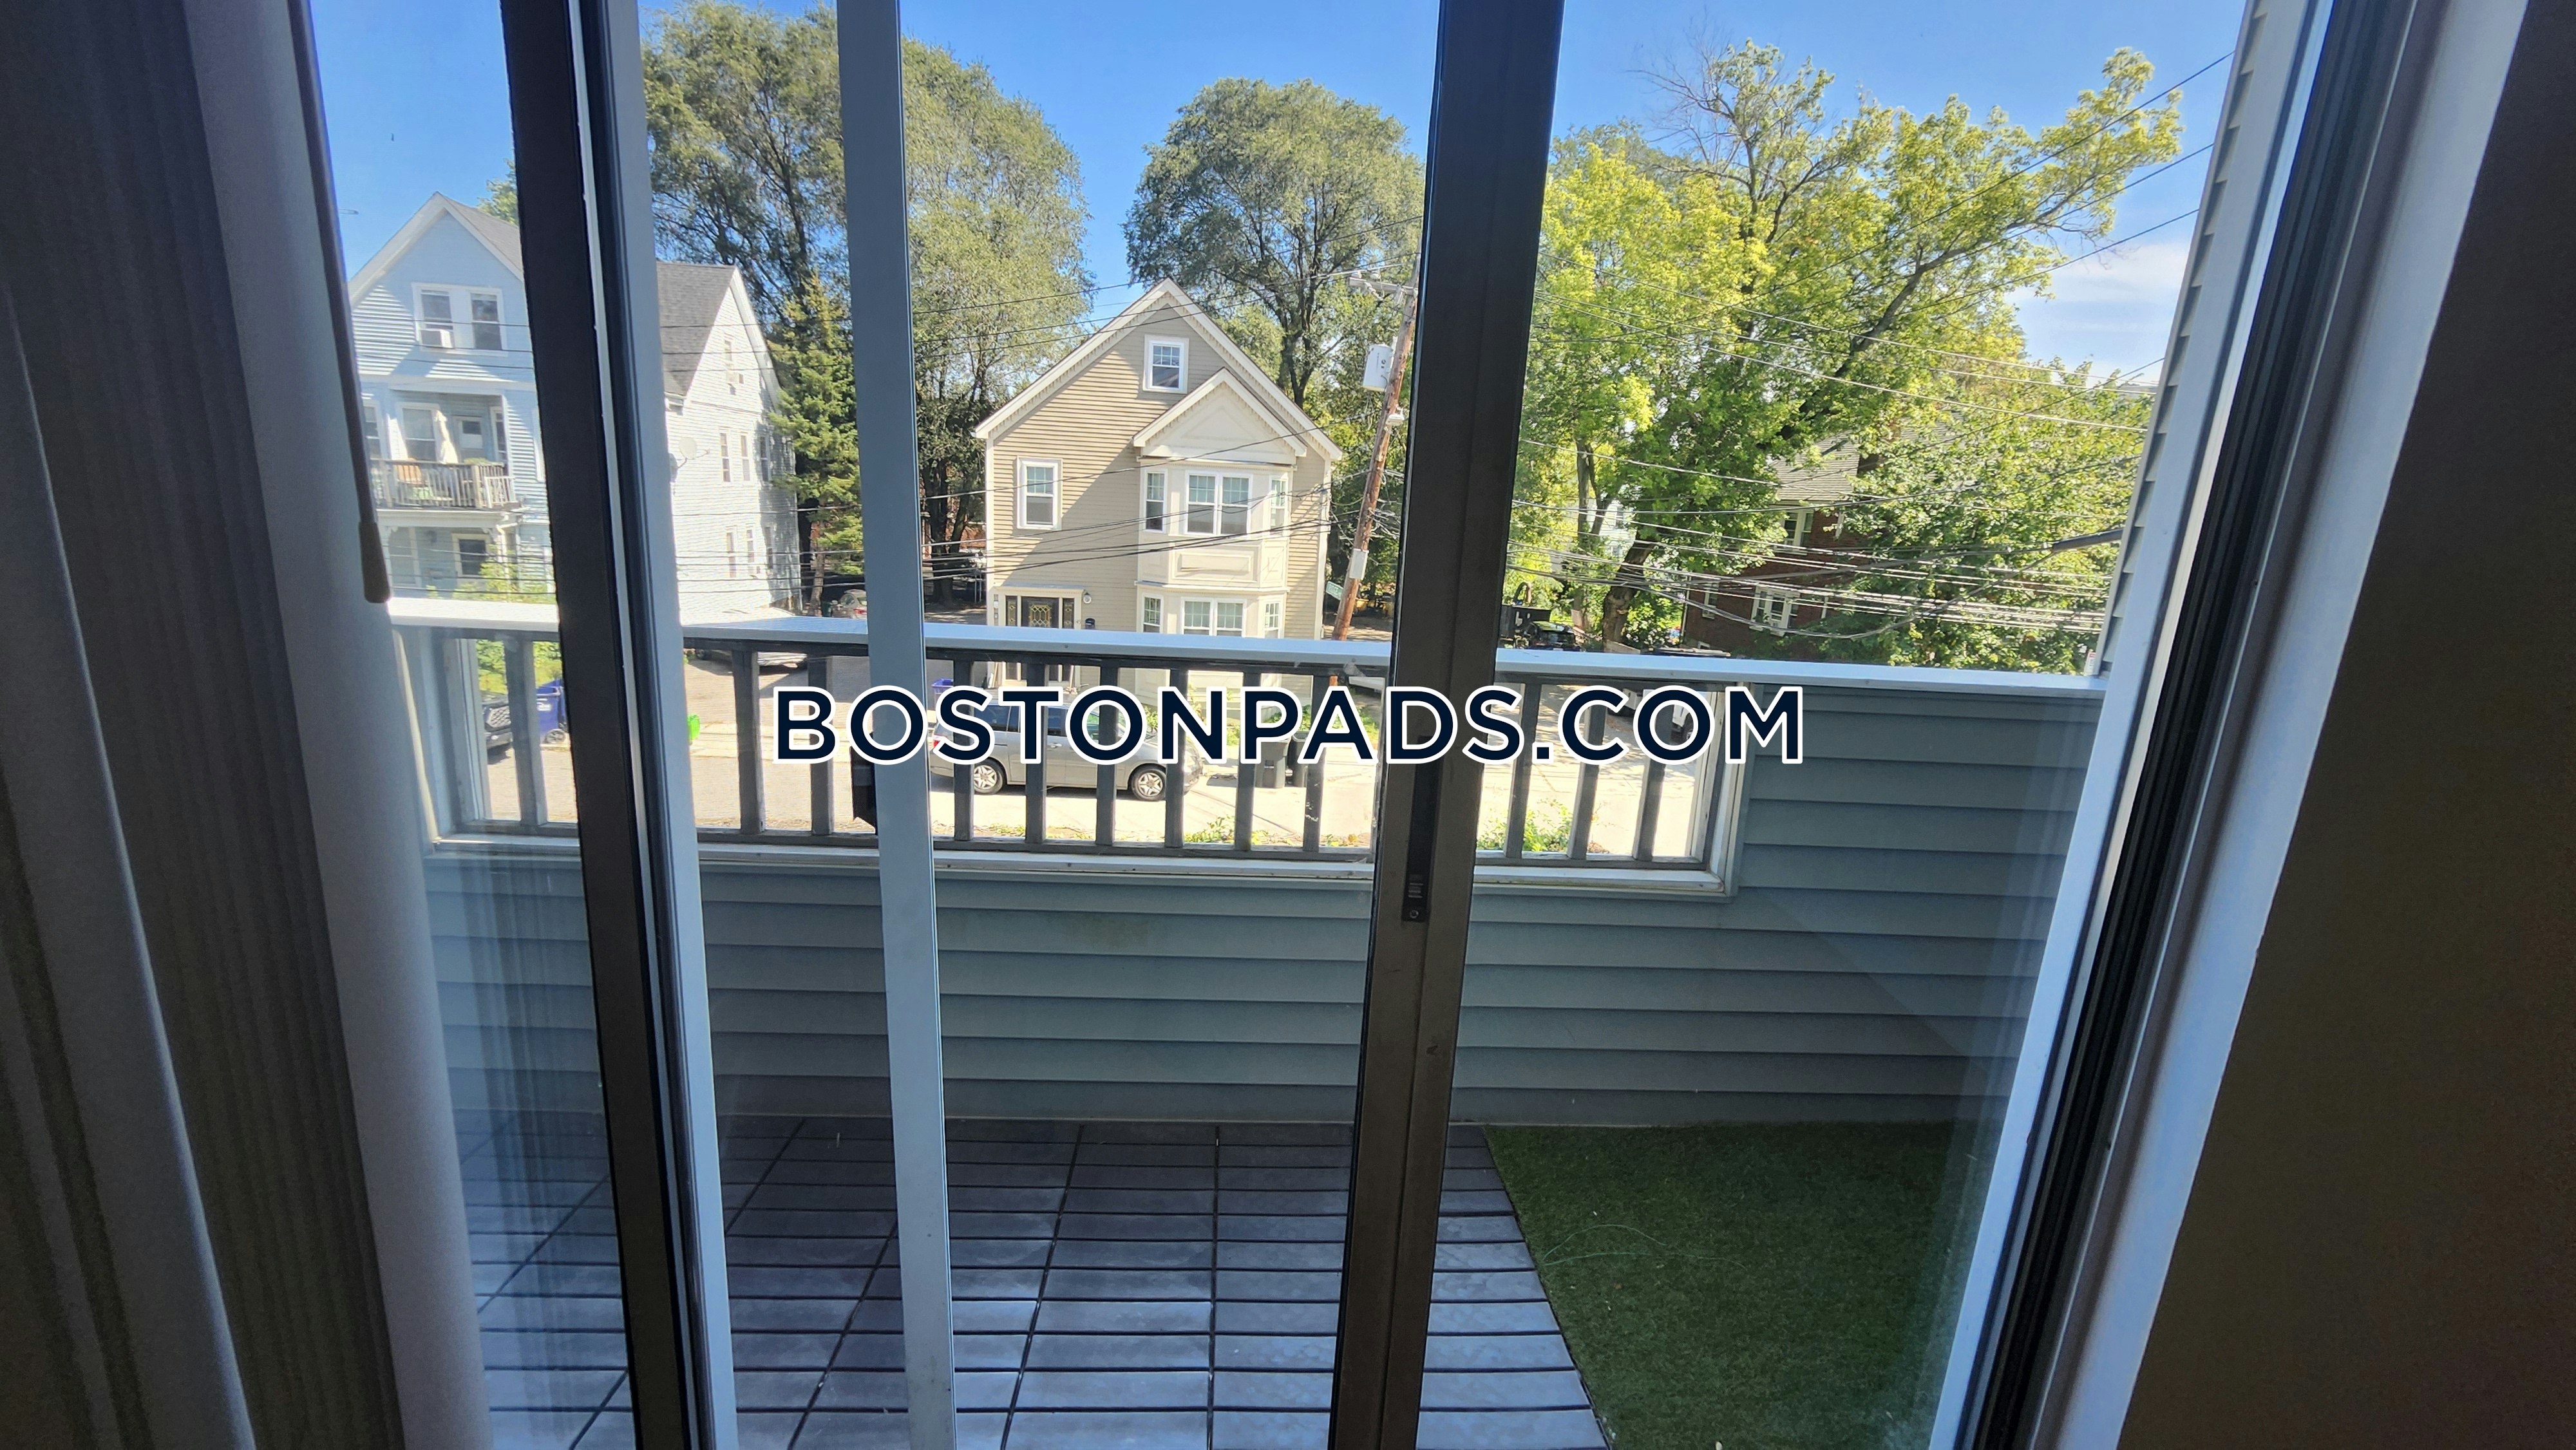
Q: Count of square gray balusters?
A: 12